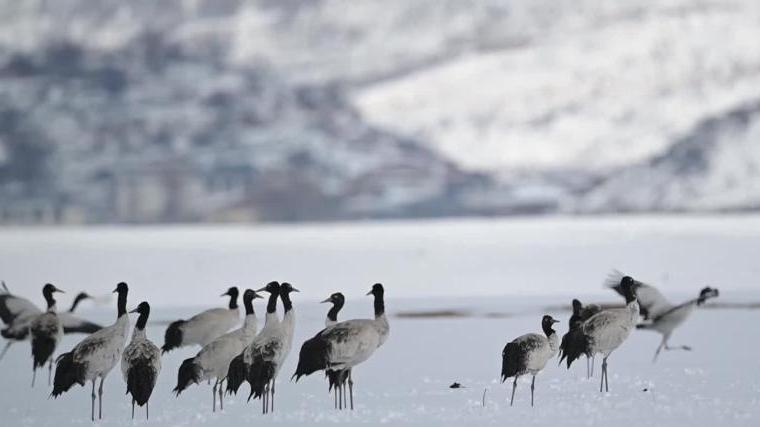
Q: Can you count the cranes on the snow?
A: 14